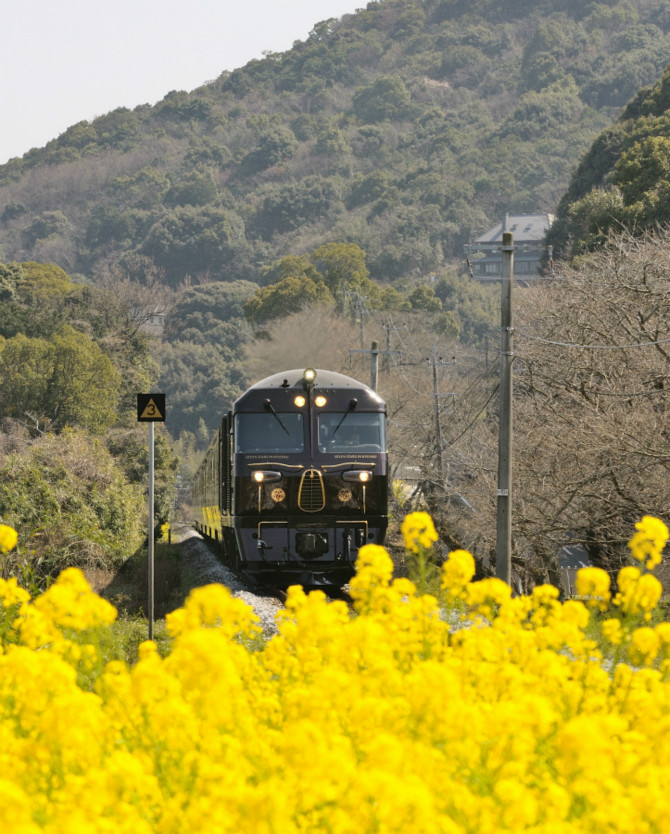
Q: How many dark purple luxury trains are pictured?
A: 1